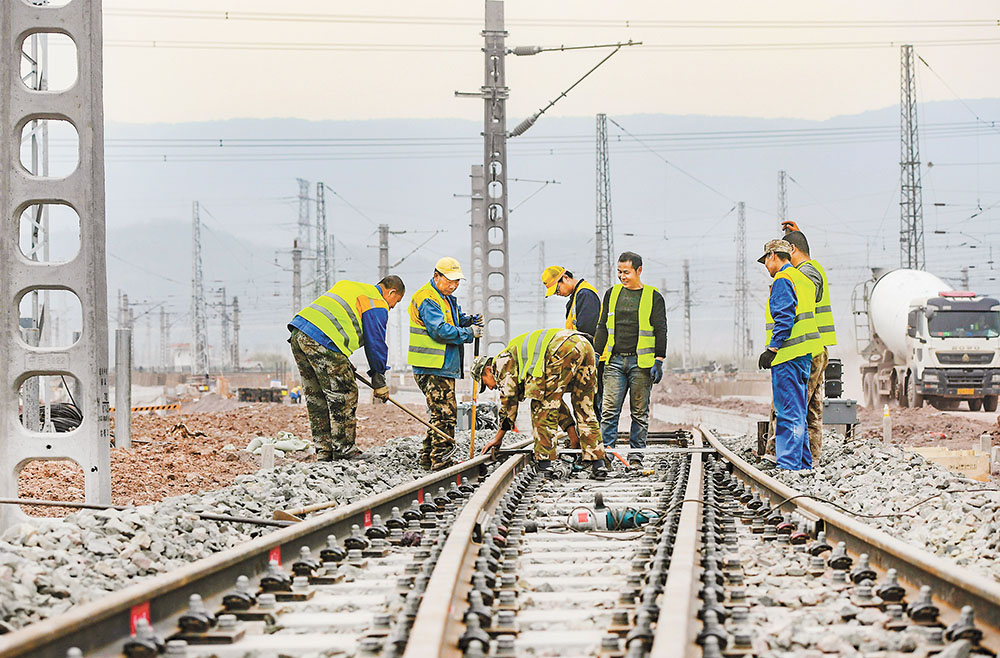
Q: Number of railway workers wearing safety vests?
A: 7